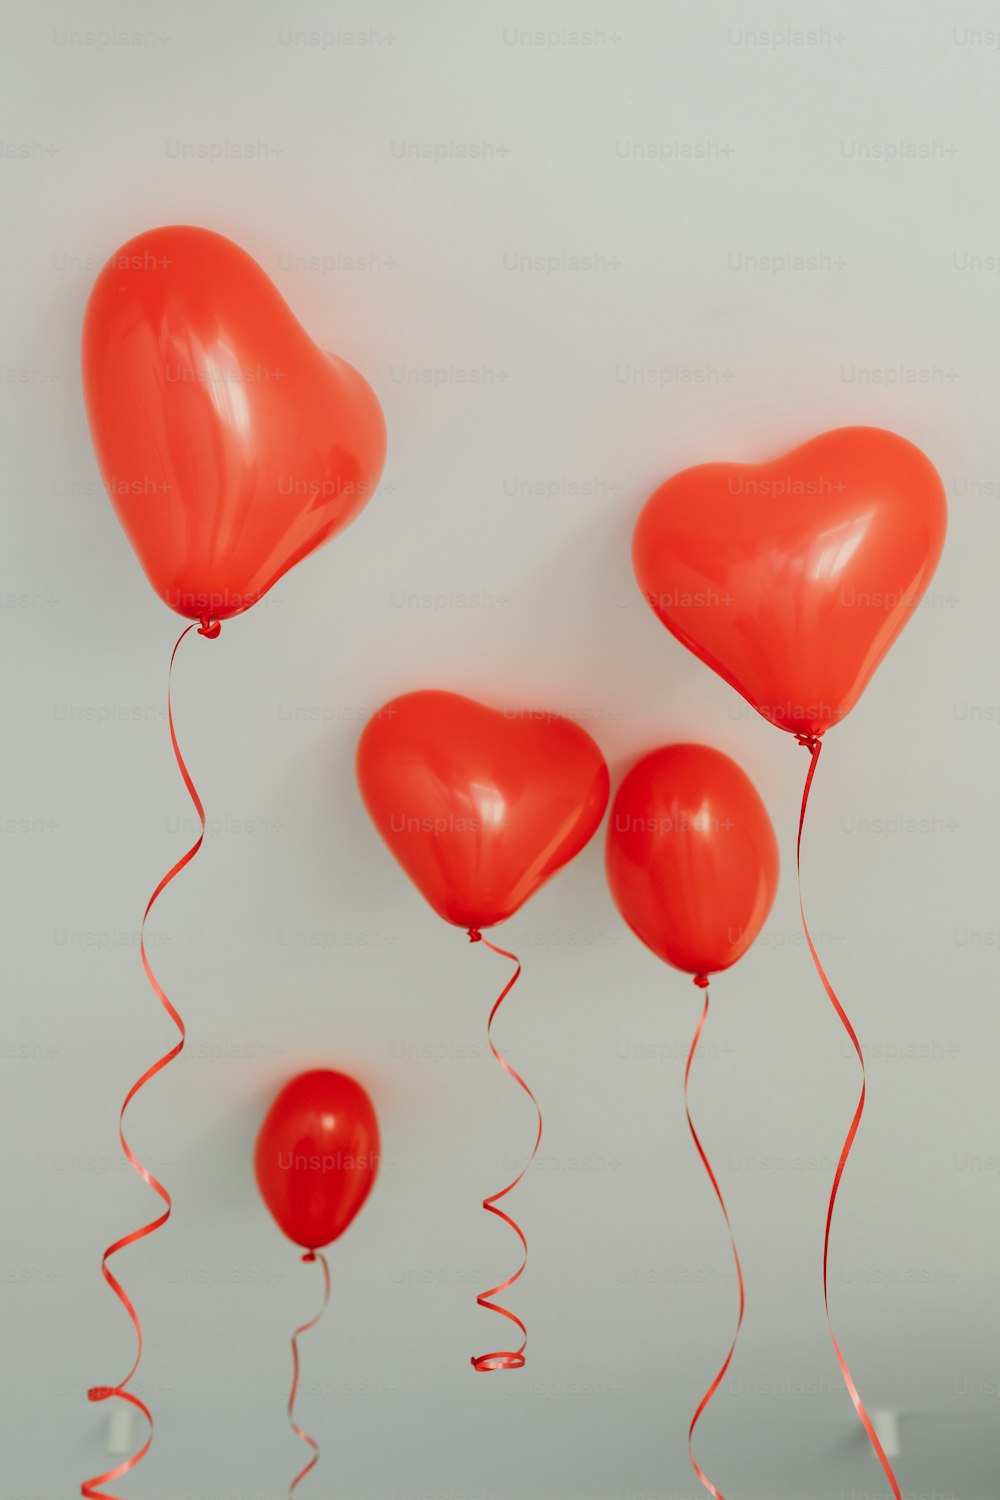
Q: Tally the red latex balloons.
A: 5